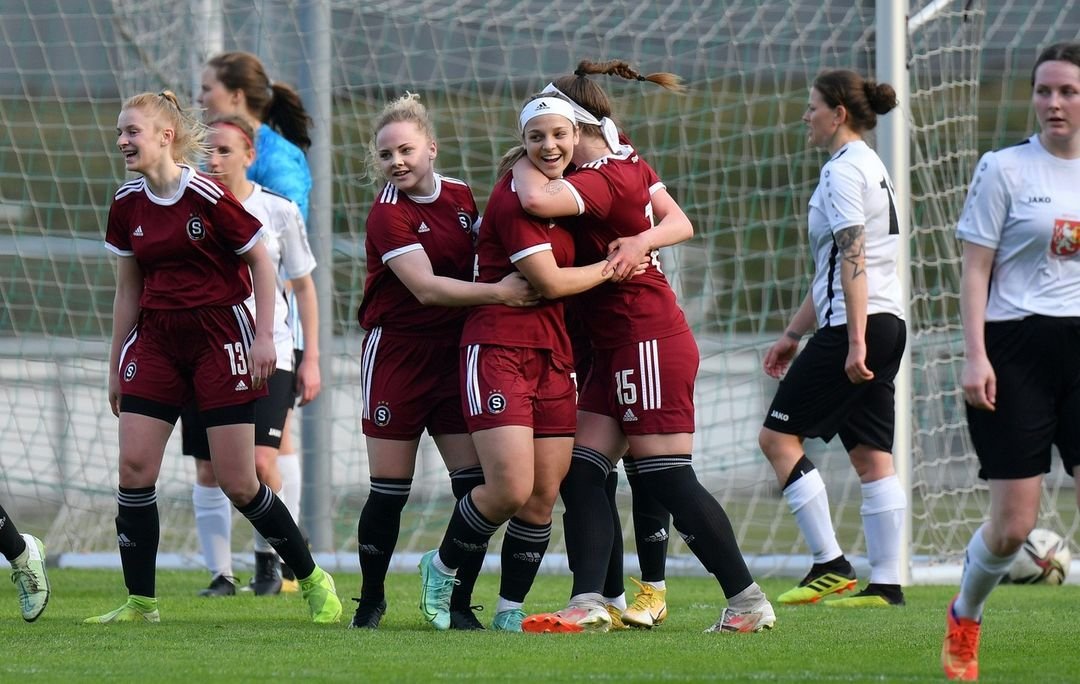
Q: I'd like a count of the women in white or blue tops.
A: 4